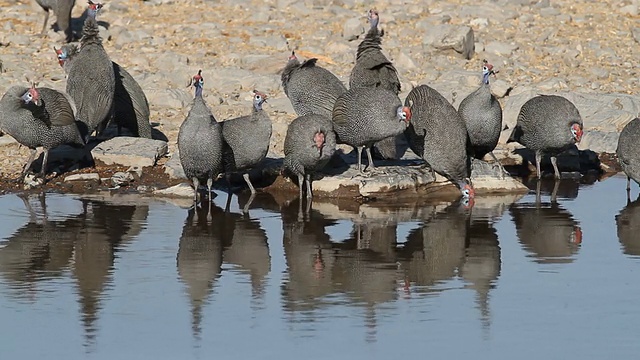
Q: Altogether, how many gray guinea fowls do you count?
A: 14